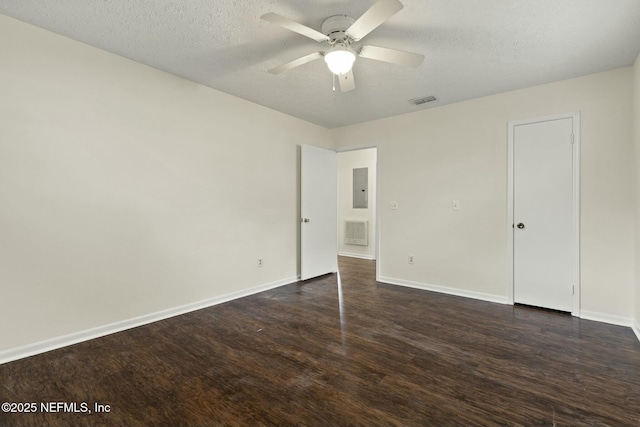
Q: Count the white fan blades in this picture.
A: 5